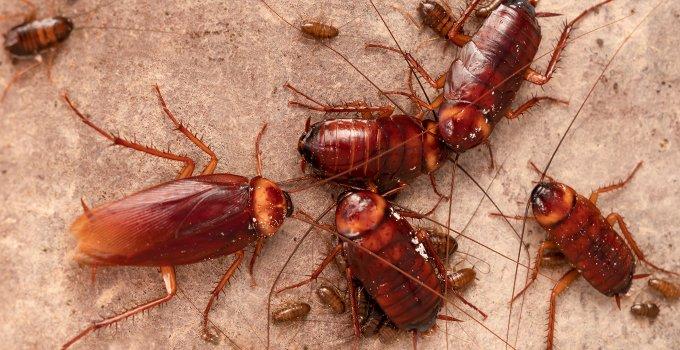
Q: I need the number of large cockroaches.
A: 5